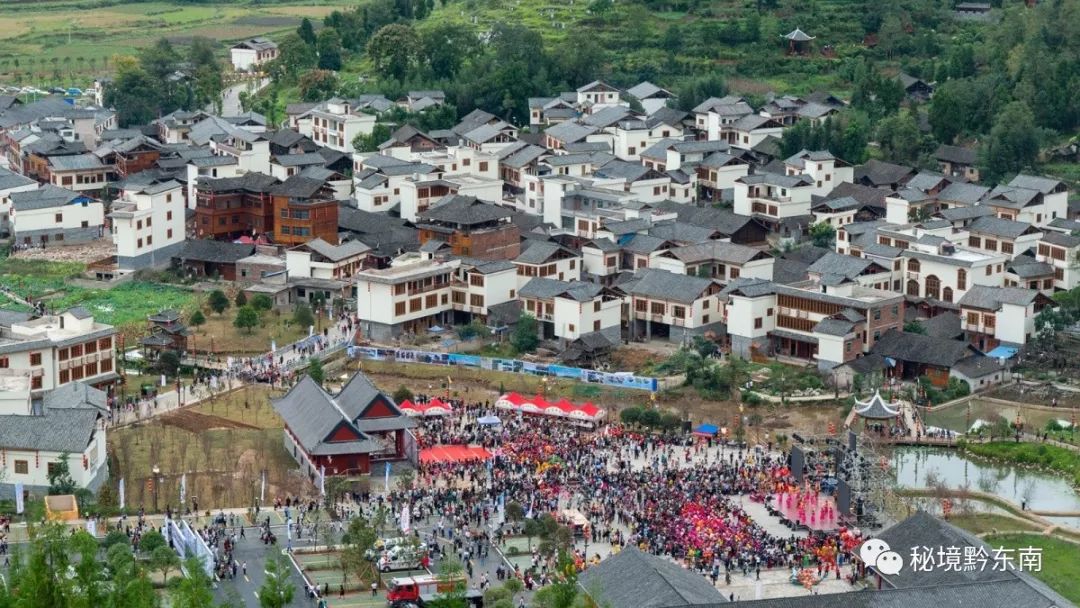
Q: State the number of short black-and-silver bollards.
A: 0